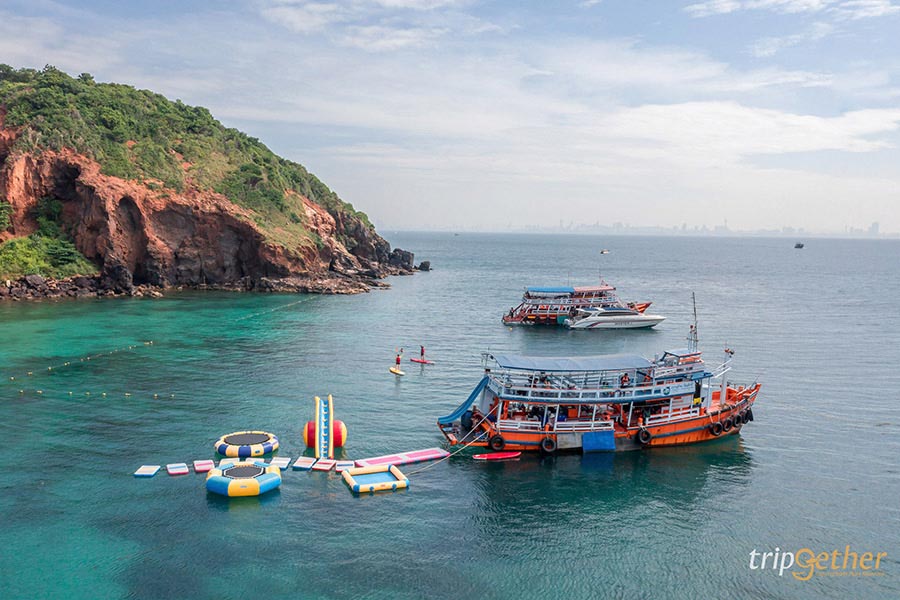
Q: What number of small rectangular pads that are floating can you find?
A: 9